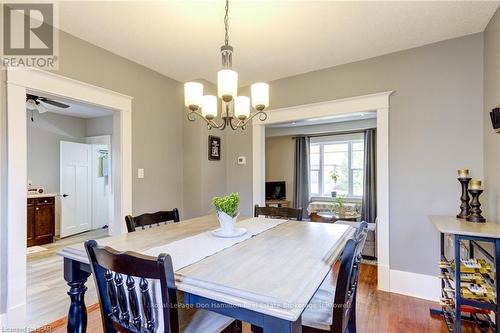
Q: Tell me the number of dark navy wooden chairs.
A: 4